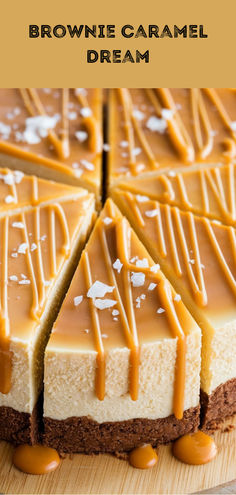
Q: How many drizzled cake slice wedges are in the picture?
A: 7